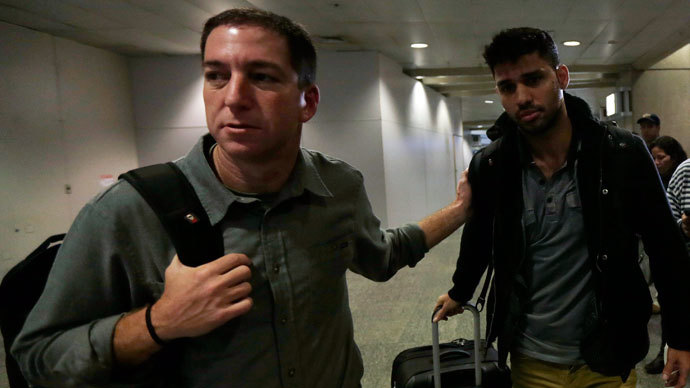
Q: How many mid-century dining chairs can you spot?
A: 0